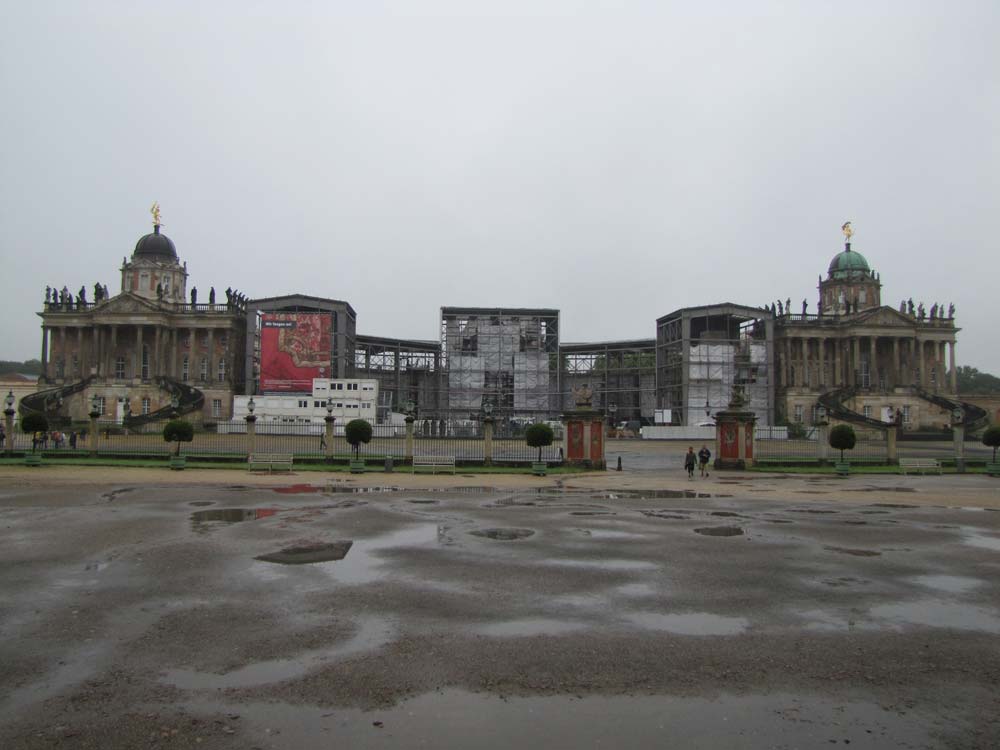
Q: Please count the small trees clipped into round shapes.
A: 6